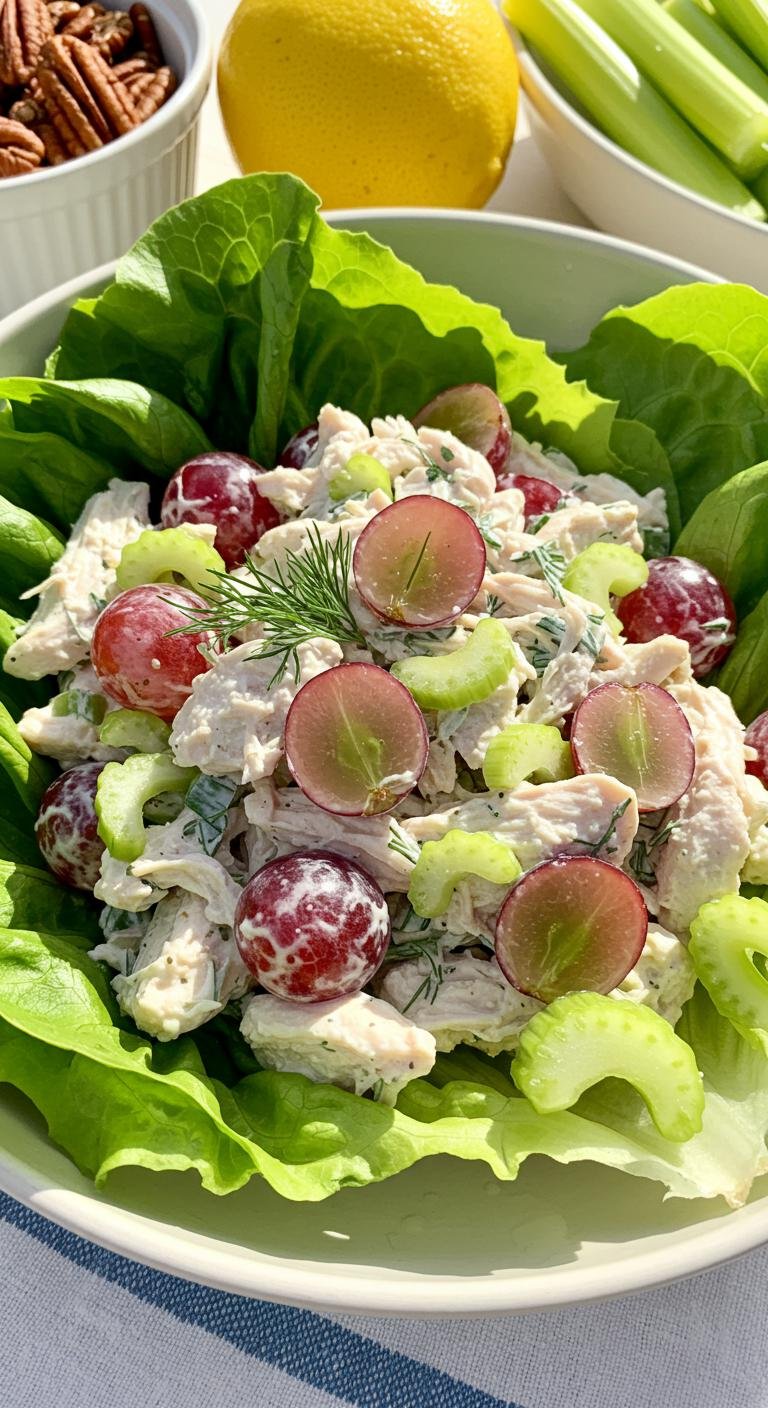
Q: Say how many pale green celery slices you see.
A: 10